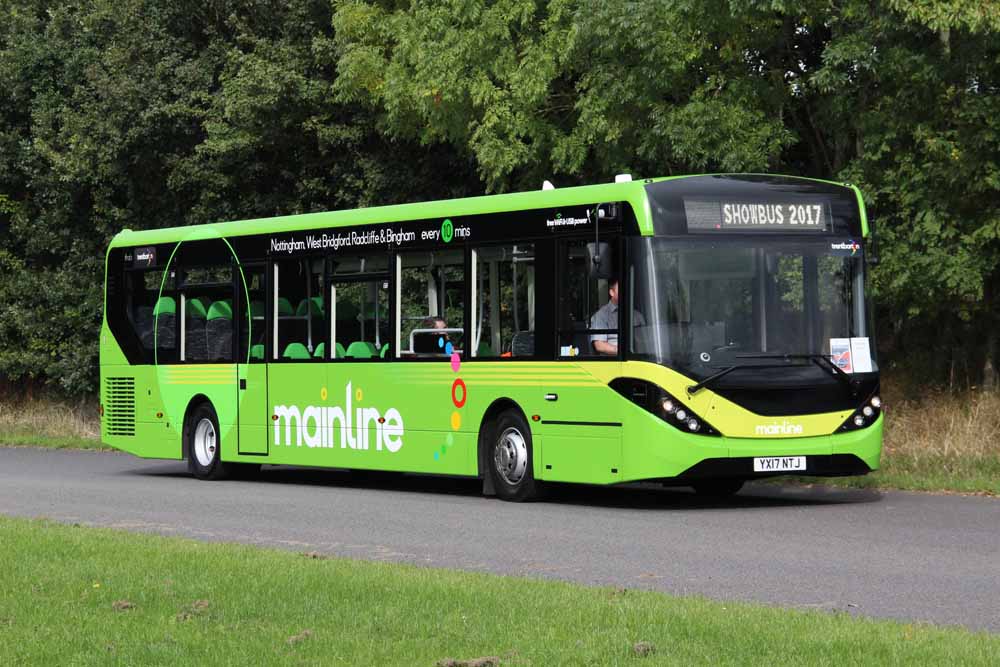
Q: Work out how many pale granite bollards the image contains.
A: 0